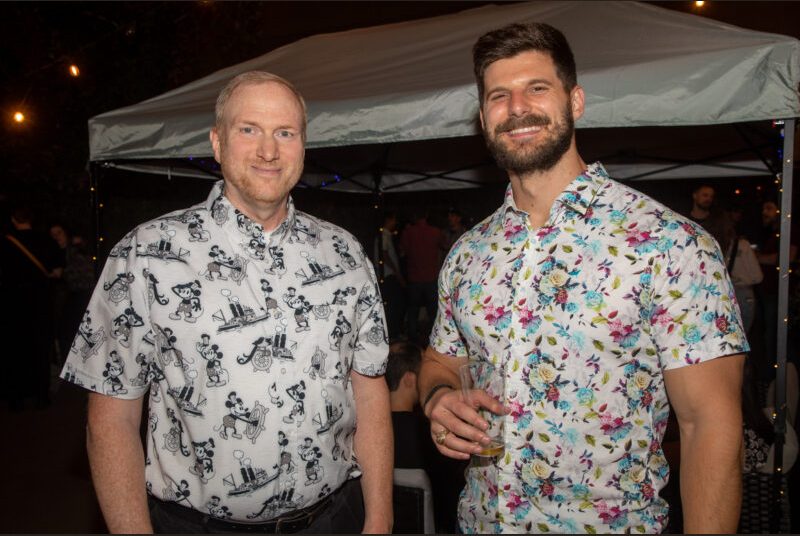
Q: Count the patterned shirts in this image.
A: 2